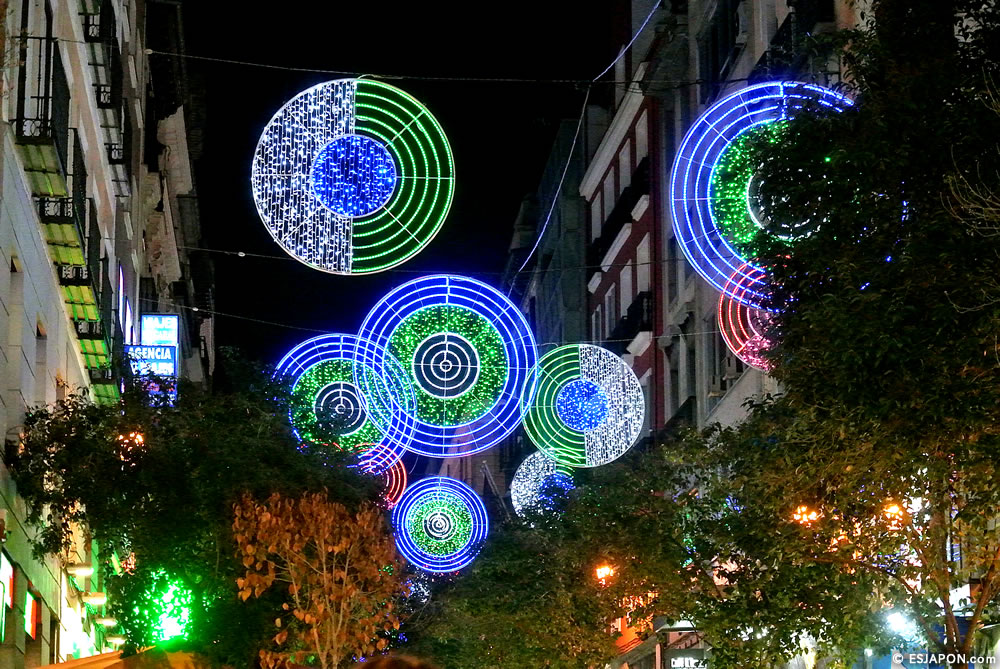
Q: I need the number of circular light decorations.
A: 9